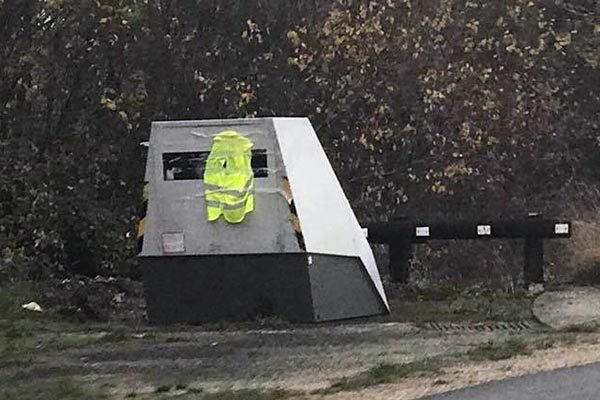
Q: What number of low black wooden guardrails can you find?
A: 1